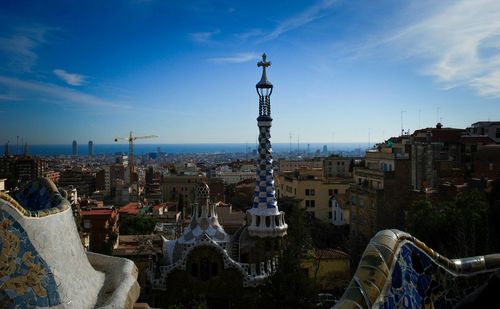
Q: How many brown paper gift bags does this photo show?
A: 0